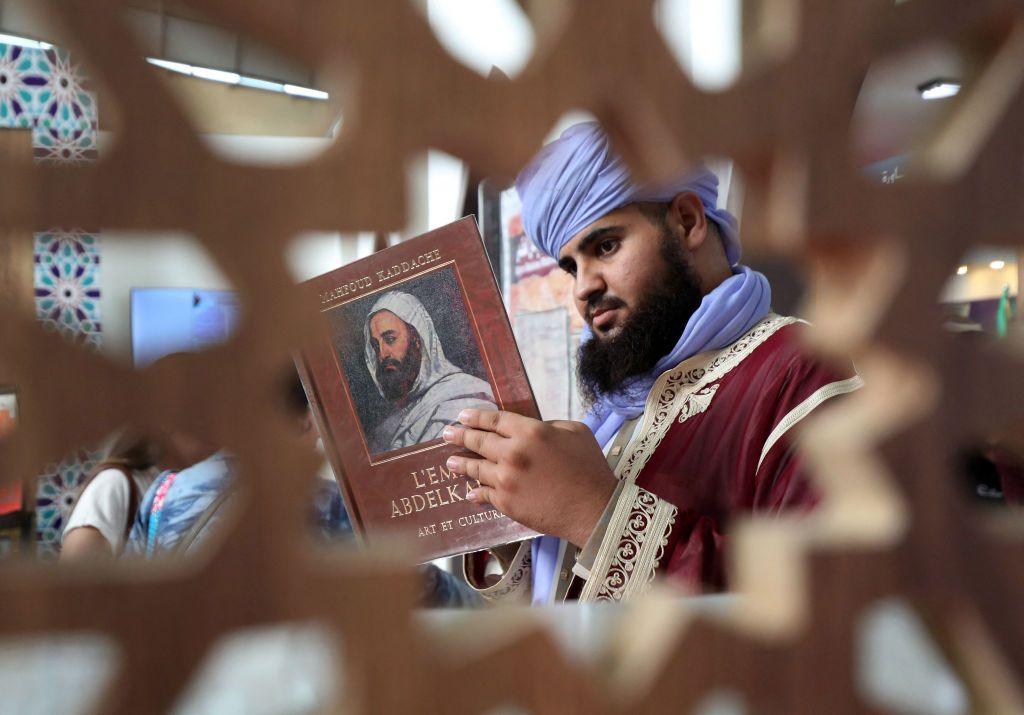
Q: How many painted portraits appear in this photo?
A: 1